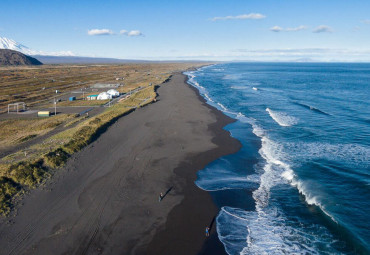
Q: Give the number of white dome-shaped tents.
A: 2